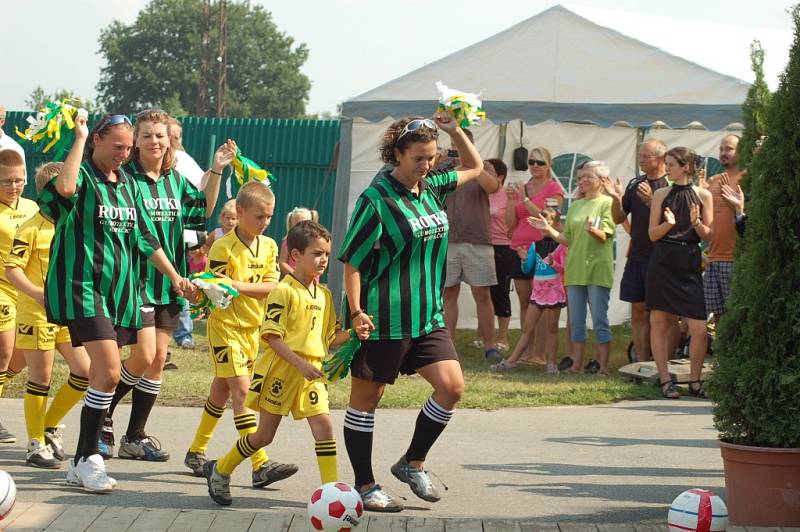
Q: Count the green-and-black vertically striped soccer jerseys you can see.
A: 3